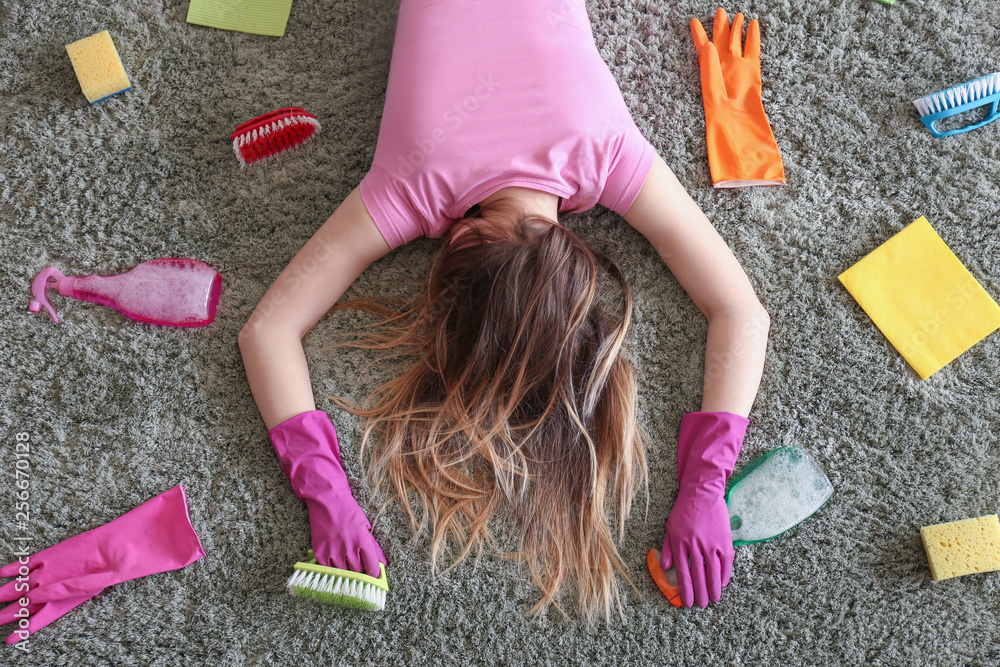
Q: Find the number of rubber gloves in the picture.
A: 4